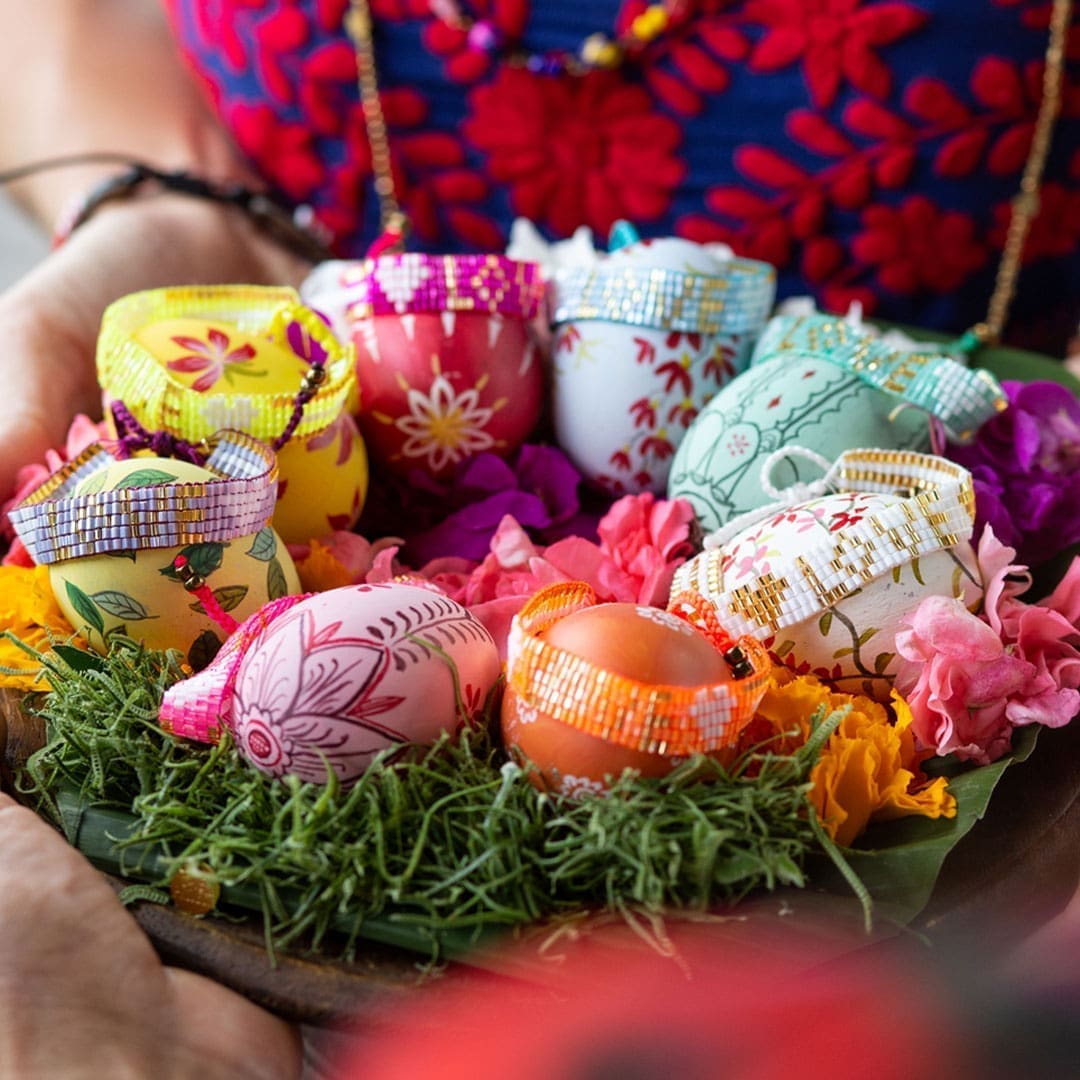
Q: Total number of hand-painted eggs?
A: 8